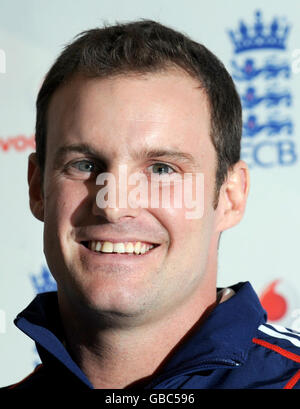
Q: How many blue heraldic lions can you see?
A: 3